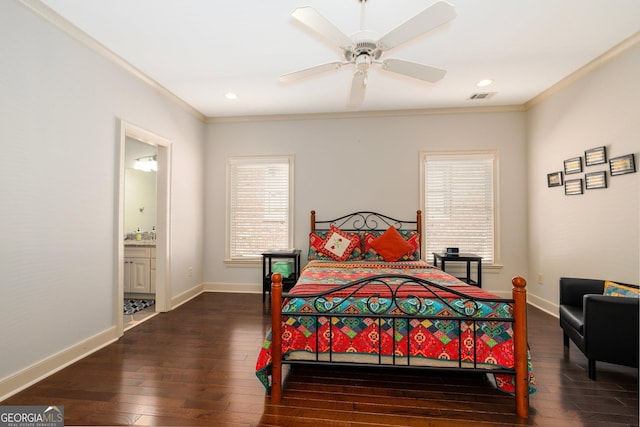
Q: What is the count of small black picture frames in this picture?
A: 6